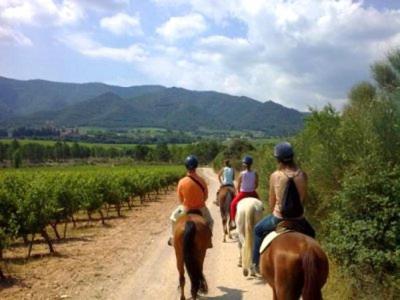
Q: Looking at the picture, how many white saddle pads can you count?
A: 1